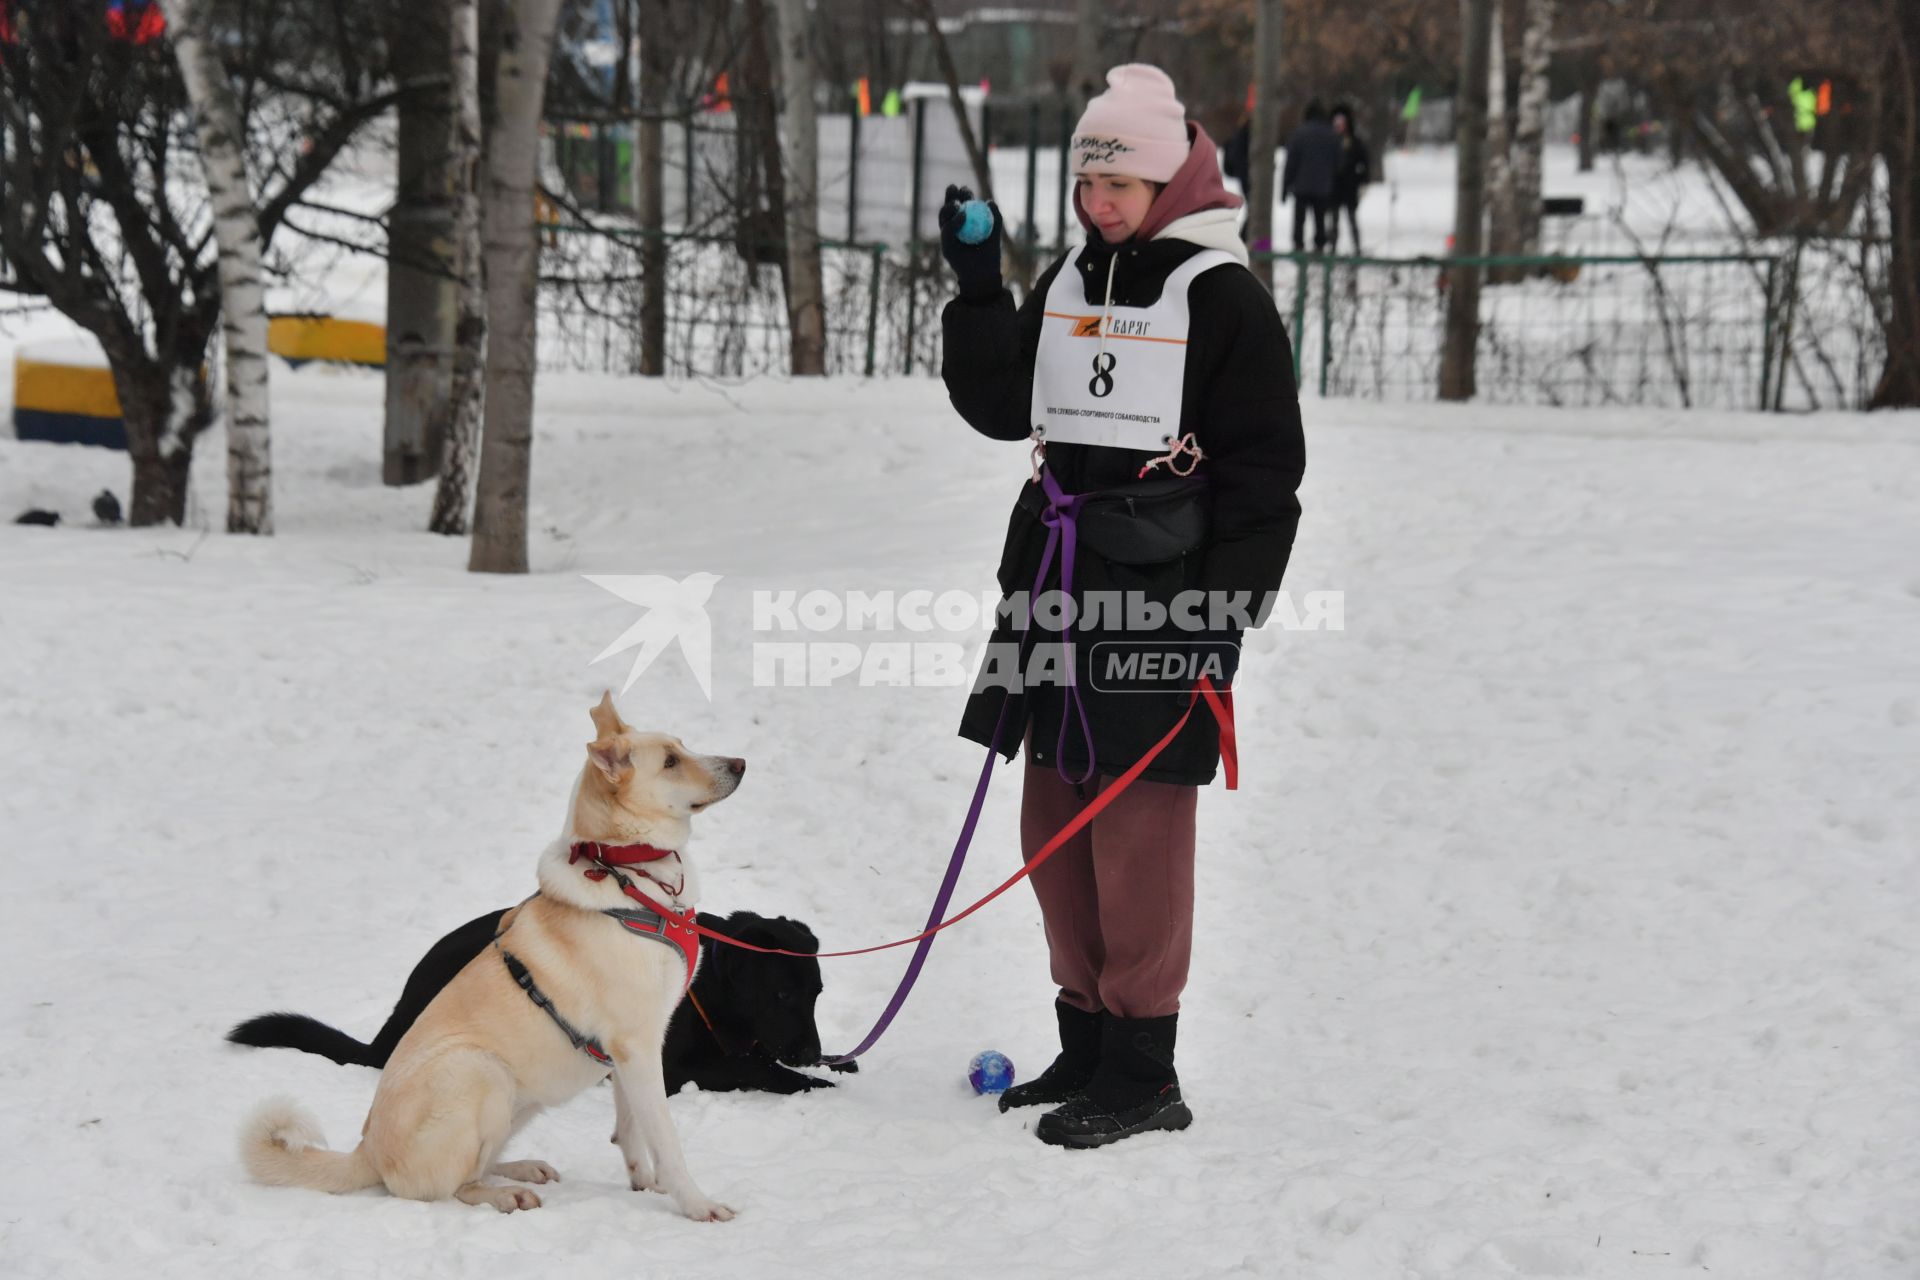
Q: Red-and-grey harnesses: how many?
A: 1